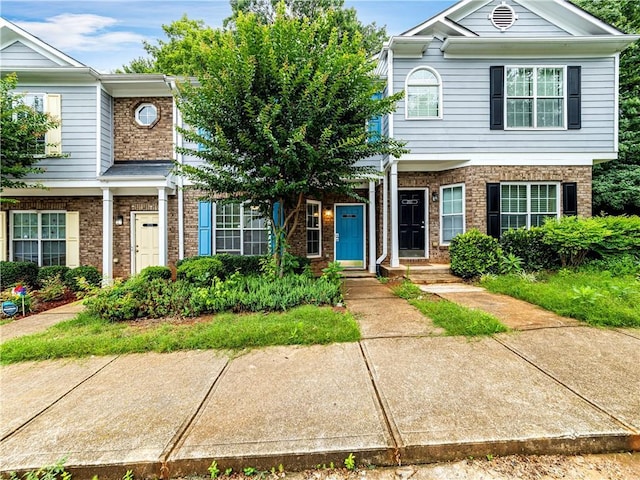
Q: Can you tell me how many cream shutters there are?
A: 3